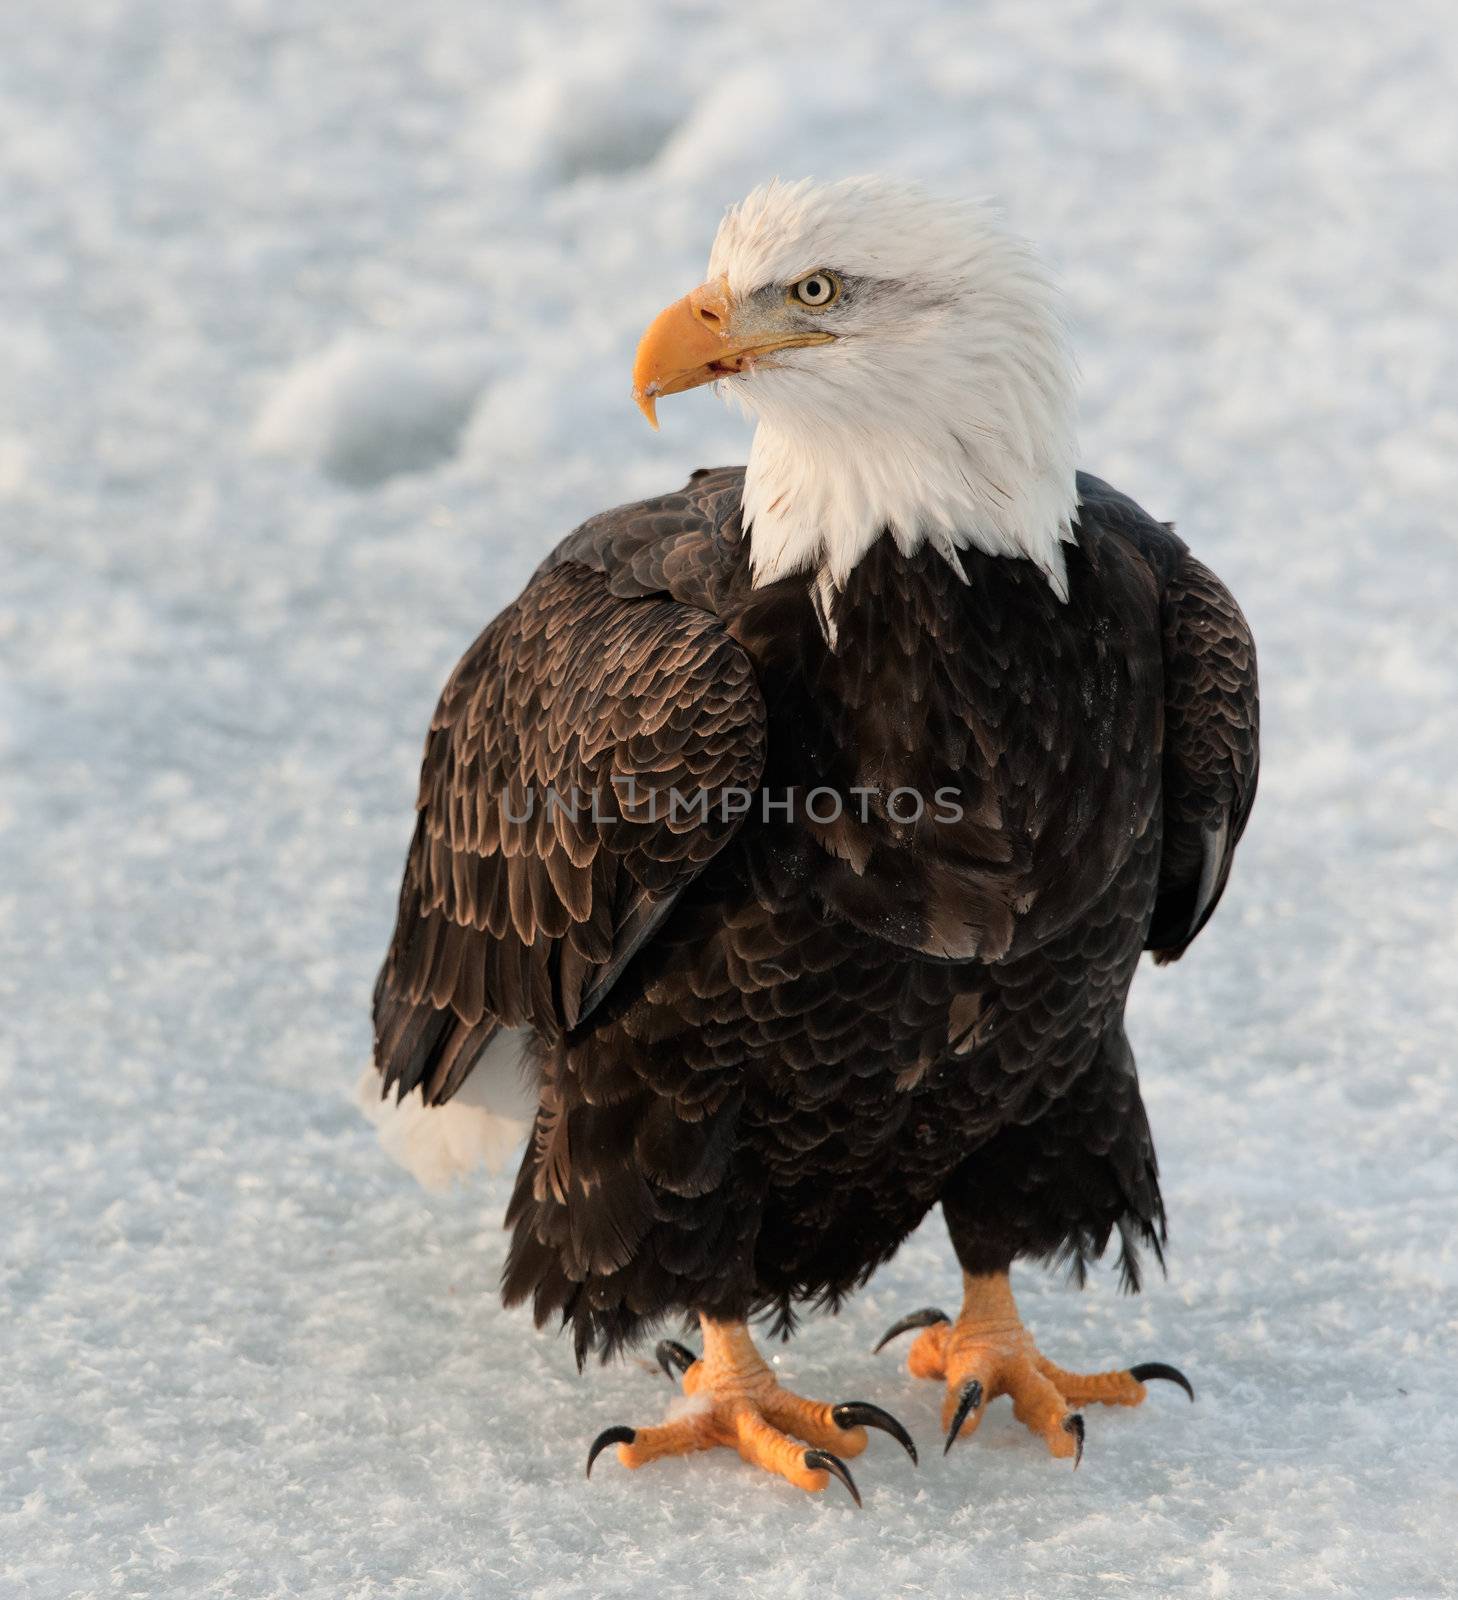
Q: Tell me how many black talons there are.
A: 8